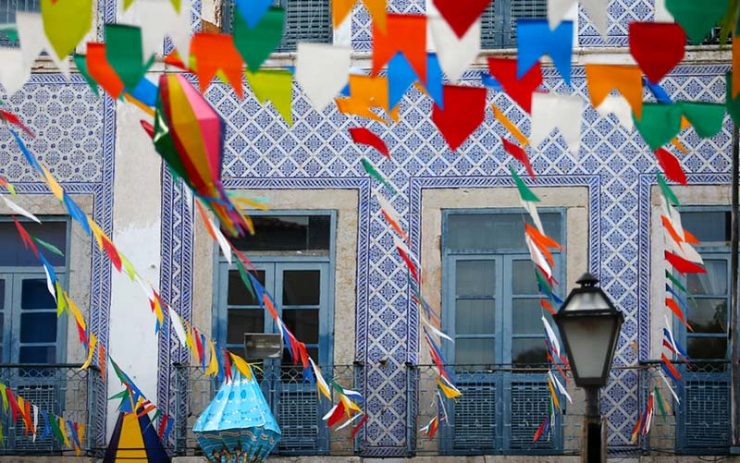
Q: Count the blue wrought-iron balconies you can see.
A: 4